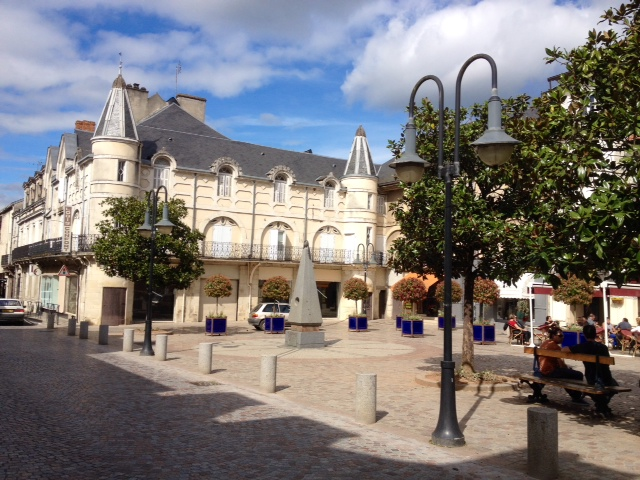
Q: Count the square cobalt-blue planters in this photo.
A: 8